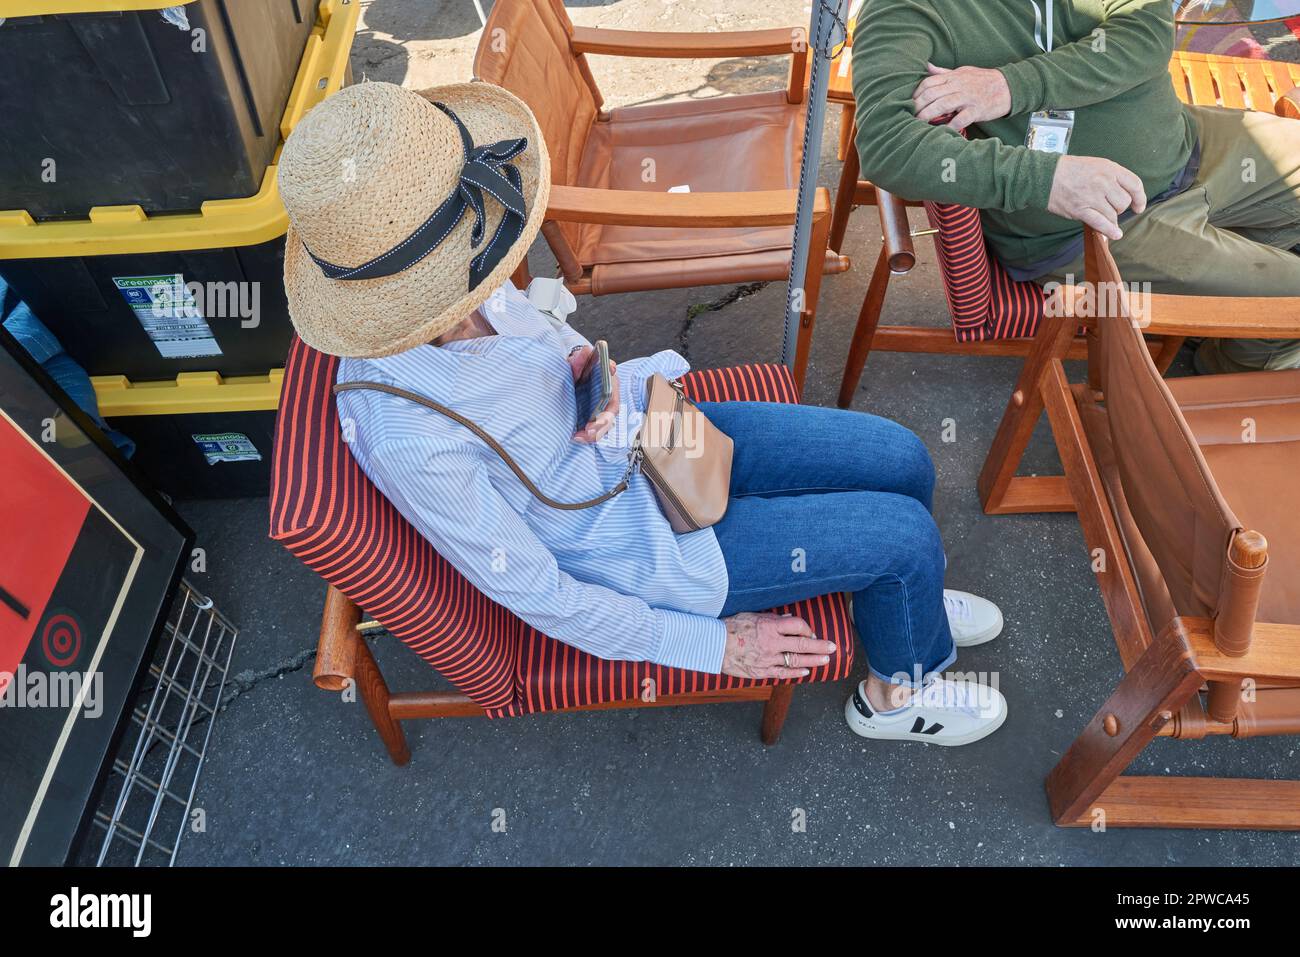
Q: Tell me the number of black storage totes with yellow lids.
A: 3